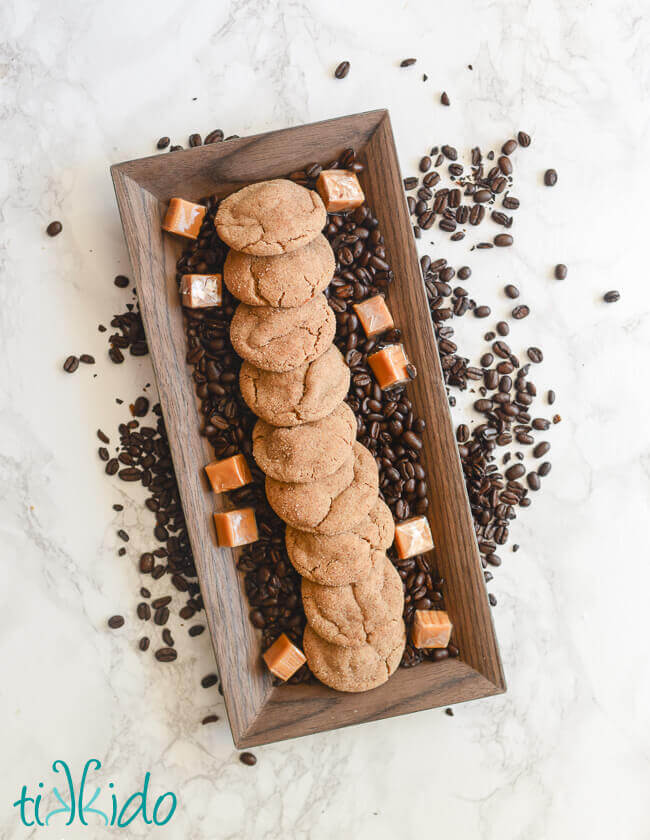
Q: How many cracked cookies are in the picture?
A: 9